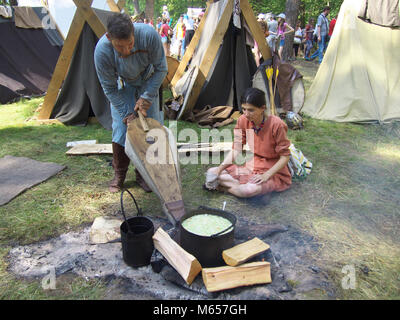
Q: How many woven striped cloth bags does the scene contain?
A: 1